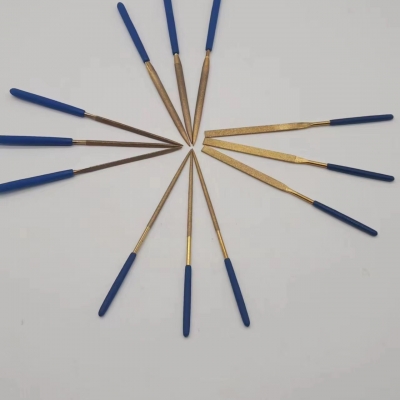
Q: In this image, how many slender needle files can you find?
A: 12